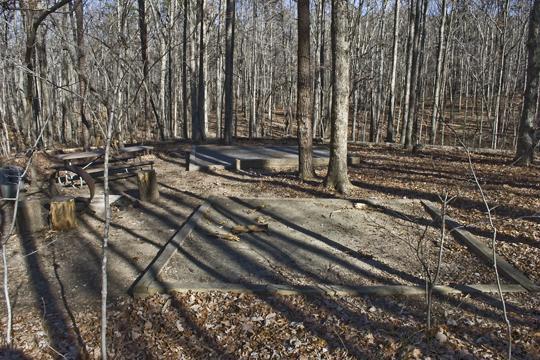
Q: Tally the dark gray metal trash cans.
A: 1